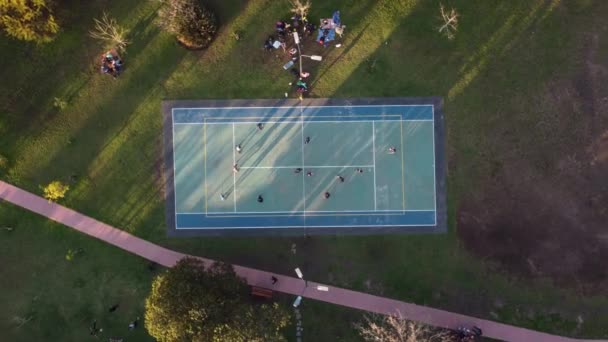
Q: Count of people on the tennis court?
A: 12